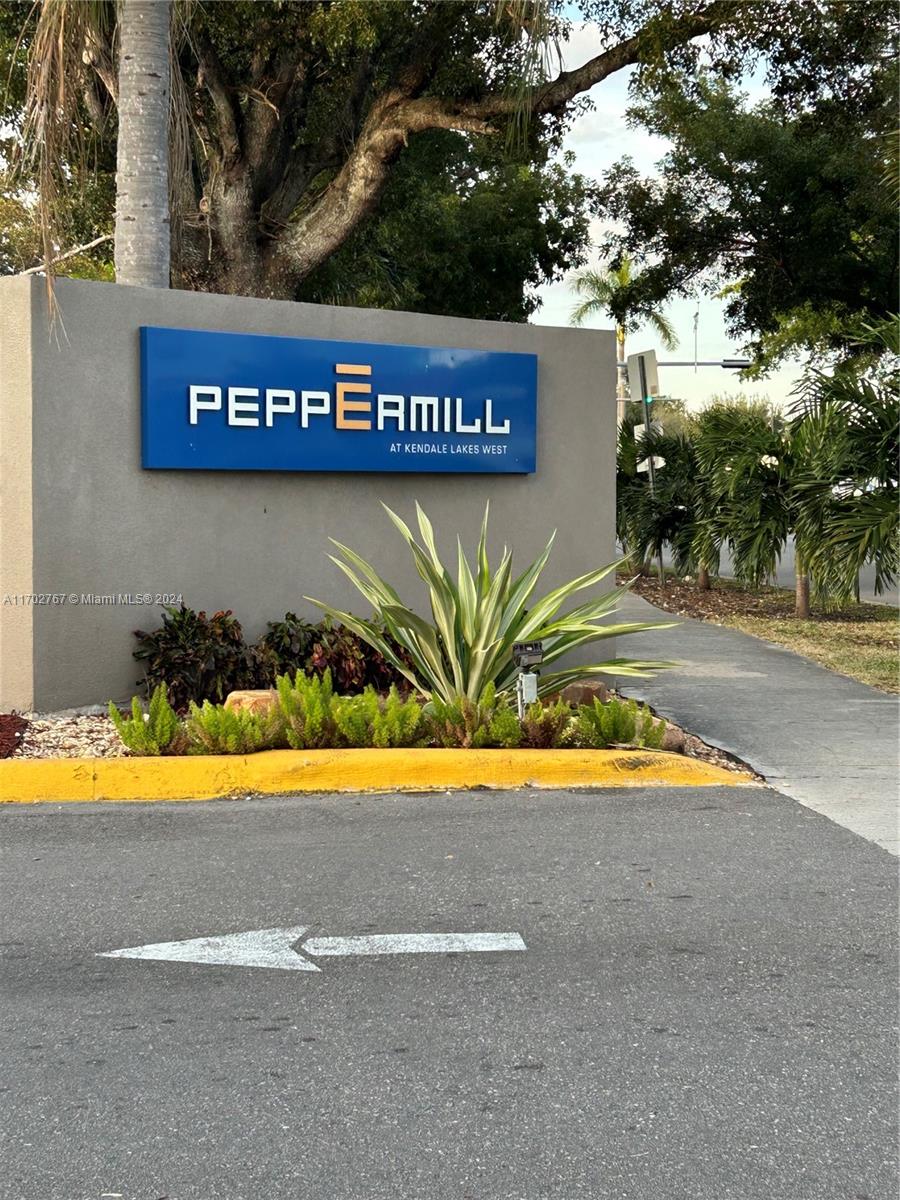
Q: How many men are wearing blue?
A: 0